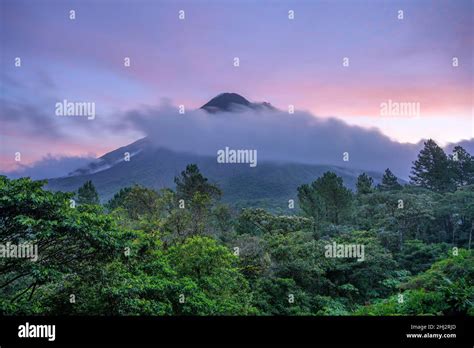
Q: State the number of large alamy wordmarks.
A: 6